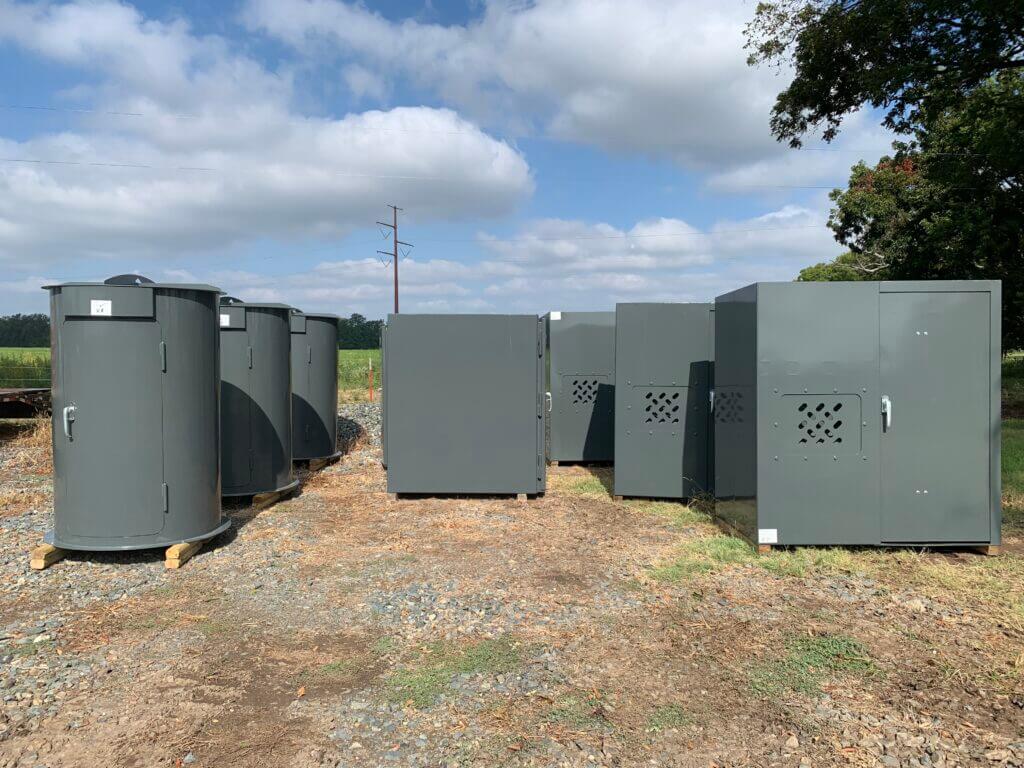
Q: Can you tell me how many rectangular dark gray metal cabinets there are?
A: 4